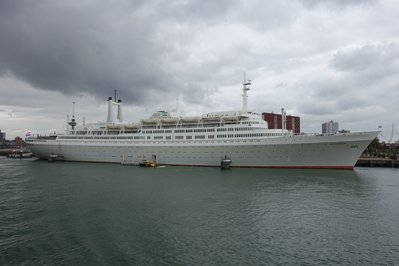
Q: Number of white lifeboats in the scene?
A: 7